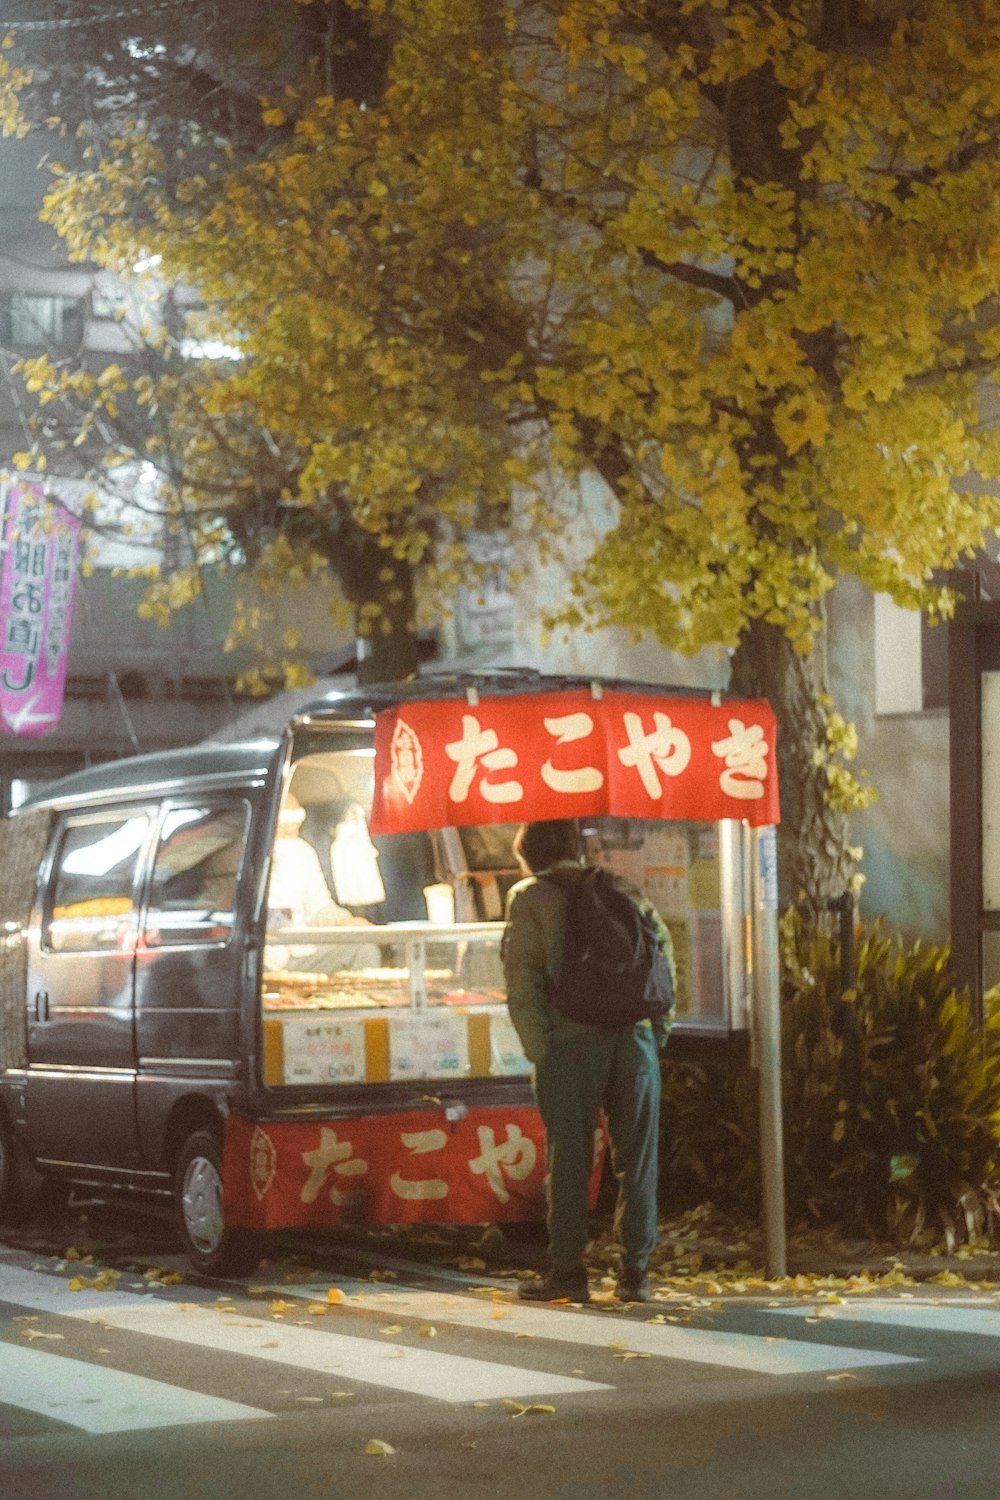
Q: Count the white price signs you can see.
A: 3